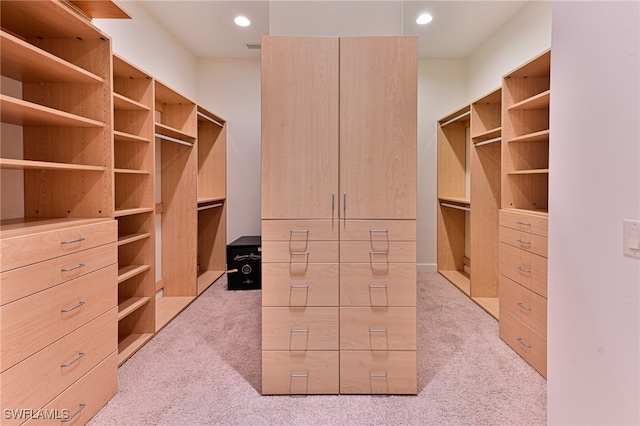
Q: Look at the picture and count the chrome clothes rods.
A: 6